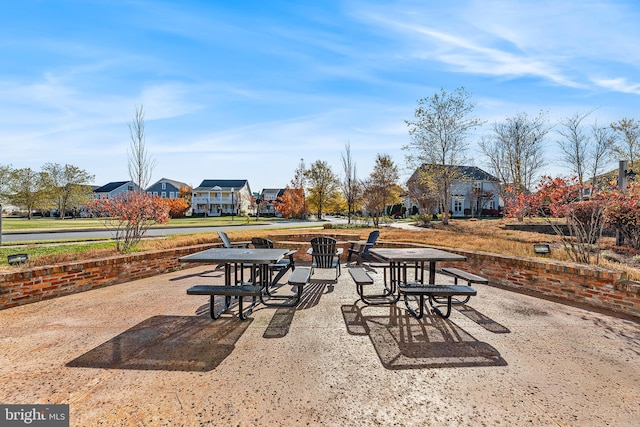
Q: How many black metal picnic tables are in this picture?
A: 2